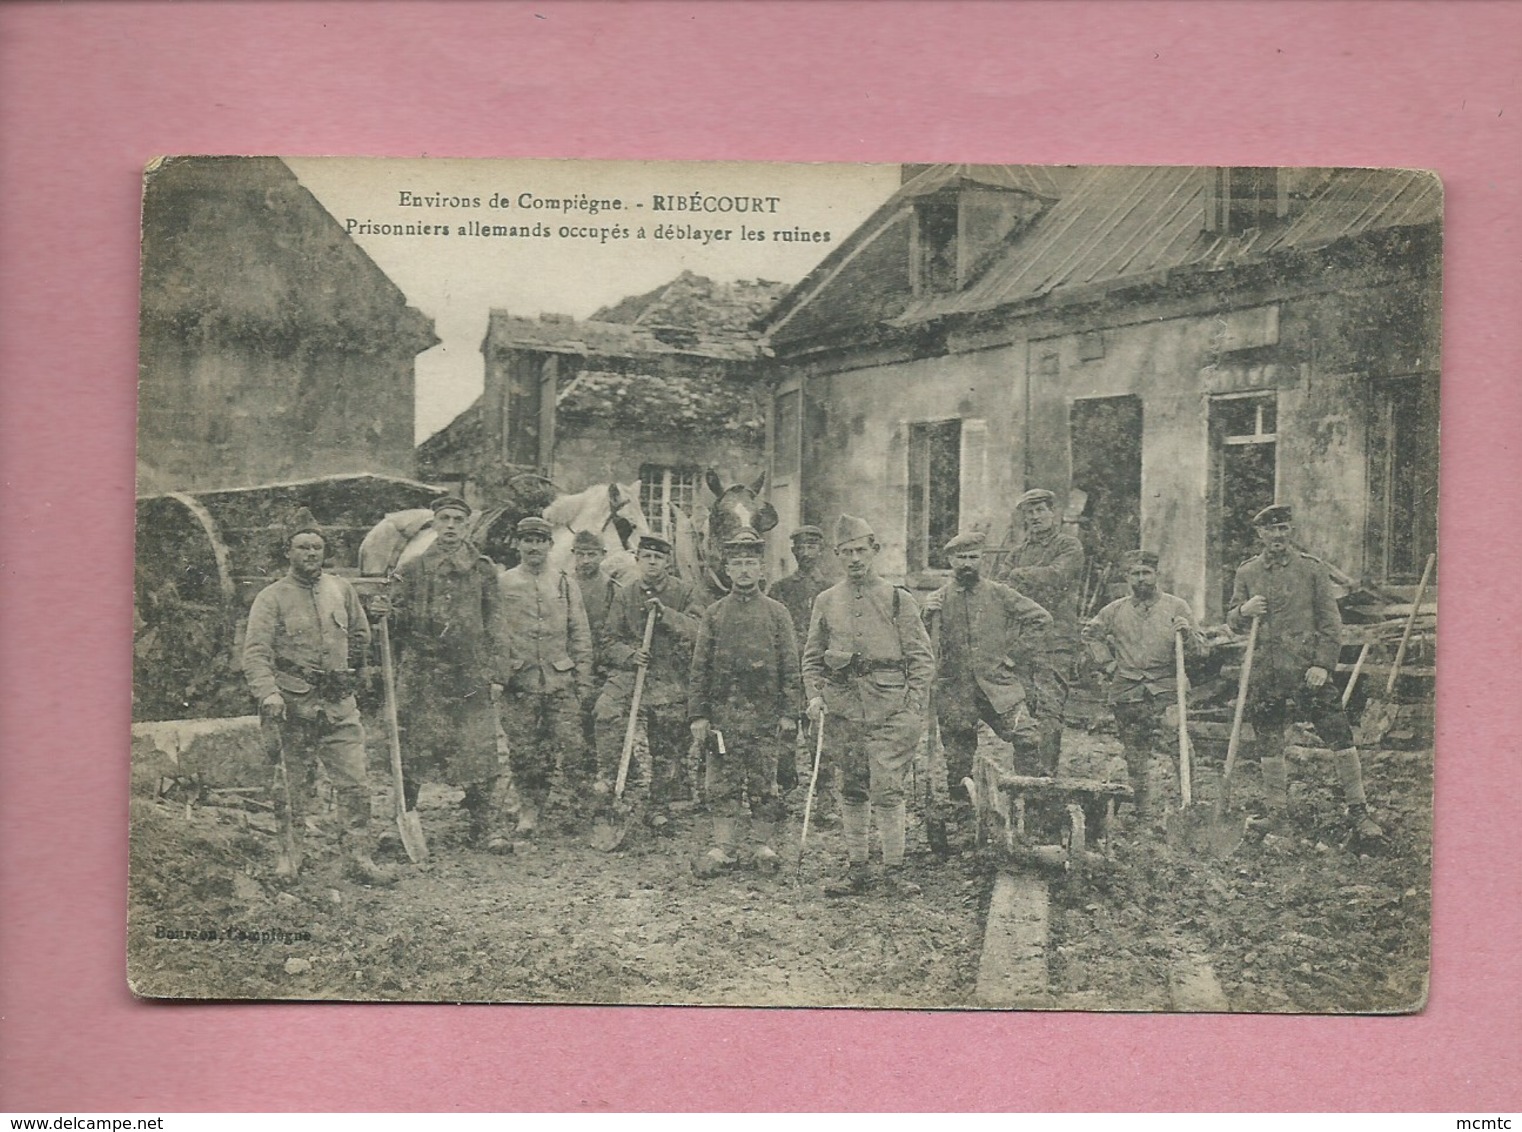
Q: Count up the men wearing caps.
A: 12